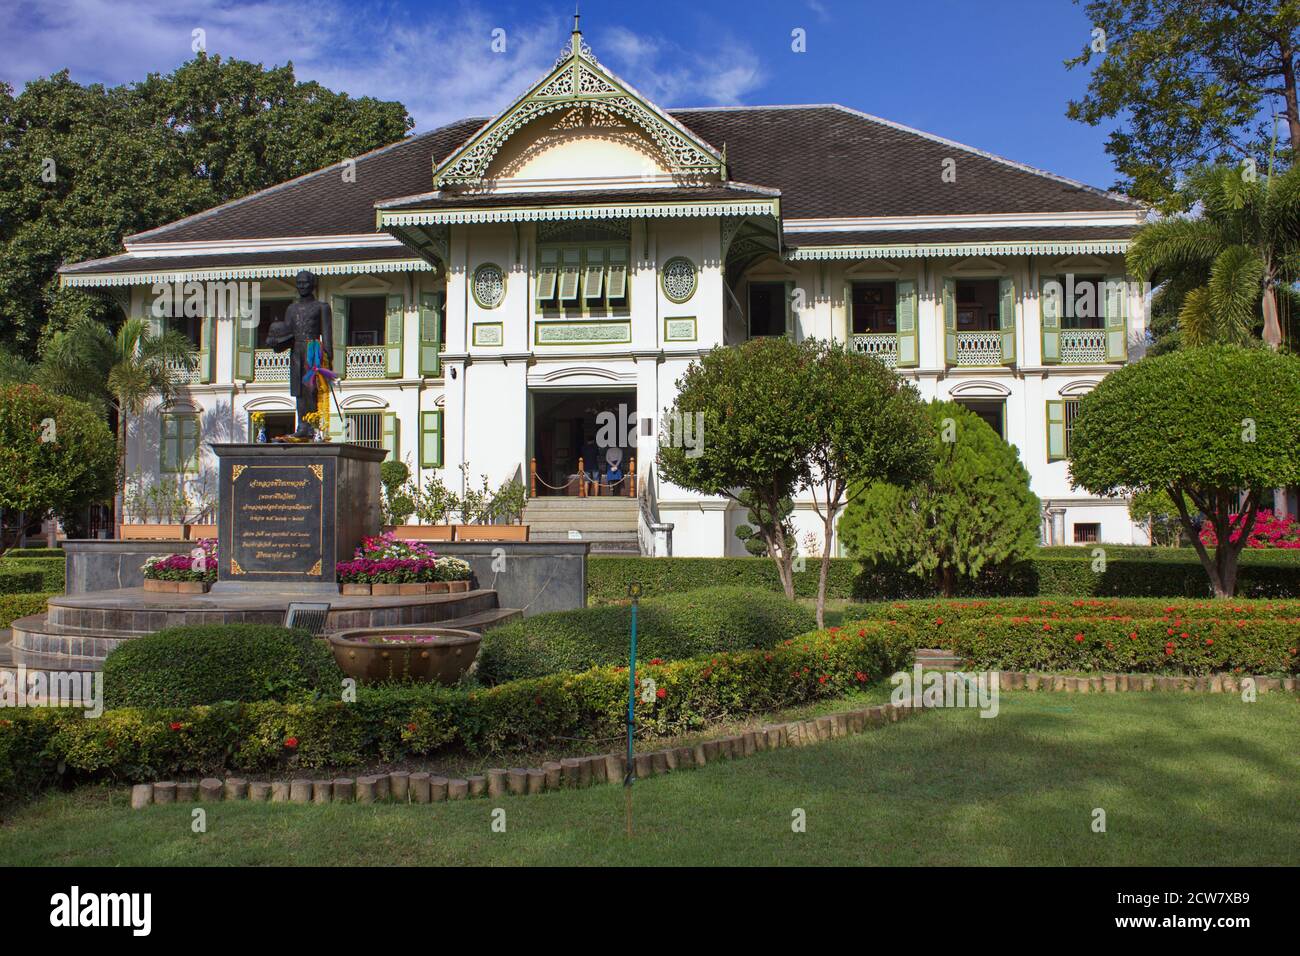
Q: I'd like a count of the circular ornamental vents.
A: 2